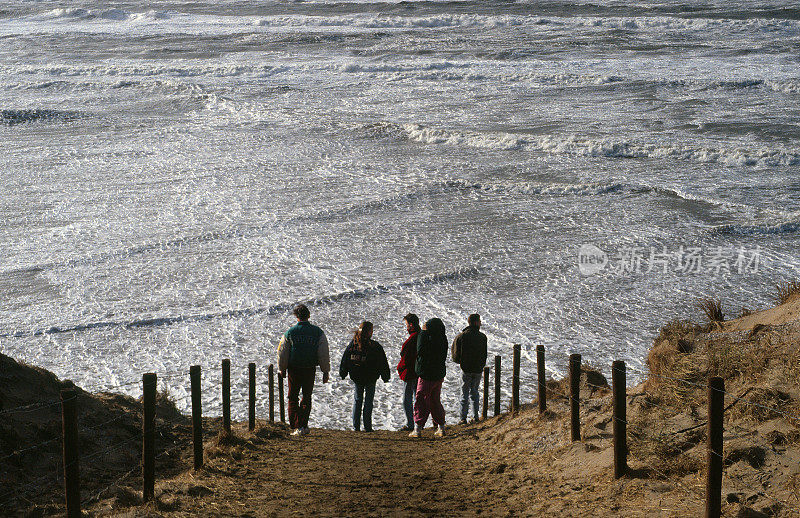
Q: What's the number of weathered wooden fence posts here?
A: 14